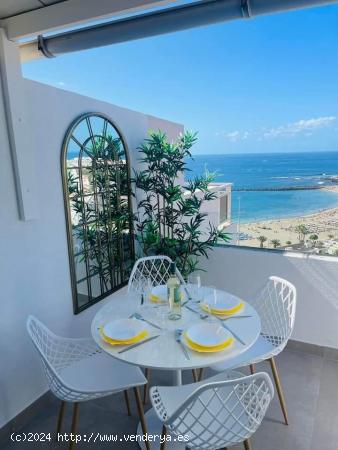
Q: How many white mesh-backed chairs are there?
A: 4